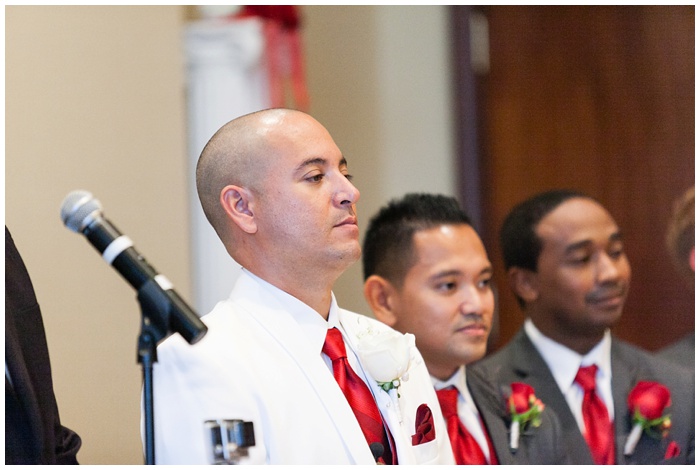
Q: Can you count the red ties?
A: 3